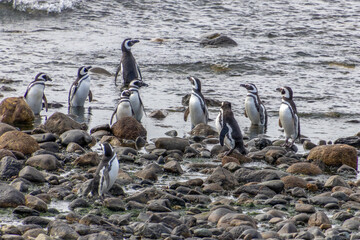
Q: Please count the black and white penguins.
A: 10